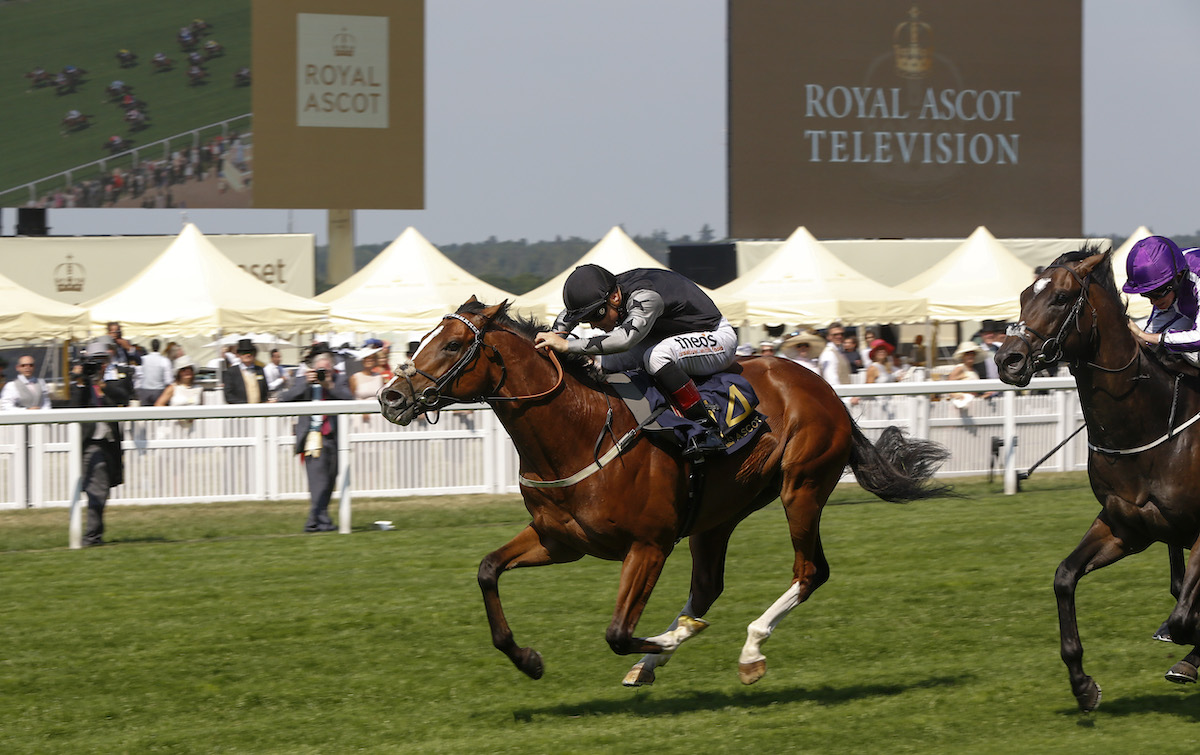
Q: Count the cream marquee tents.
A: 7